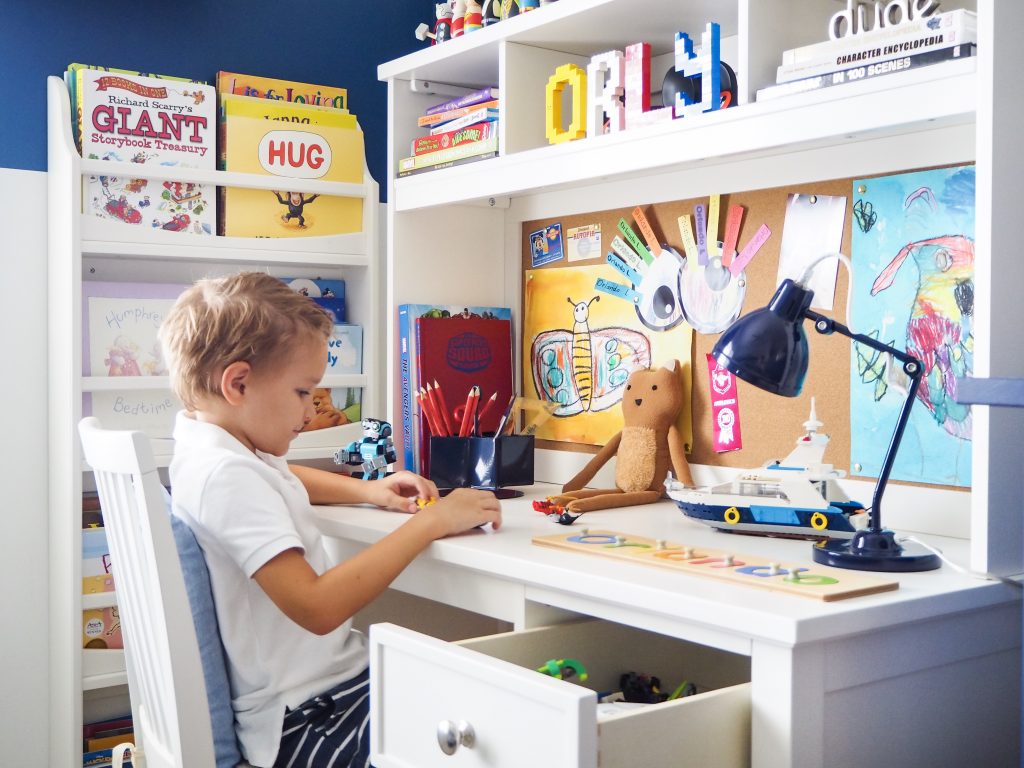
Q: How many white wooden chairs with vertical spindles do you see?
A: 1